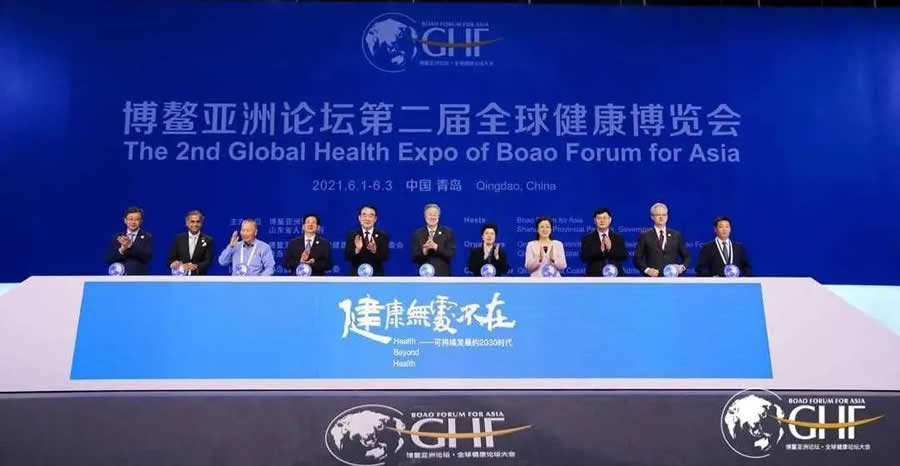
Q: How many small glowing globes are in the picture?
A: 11